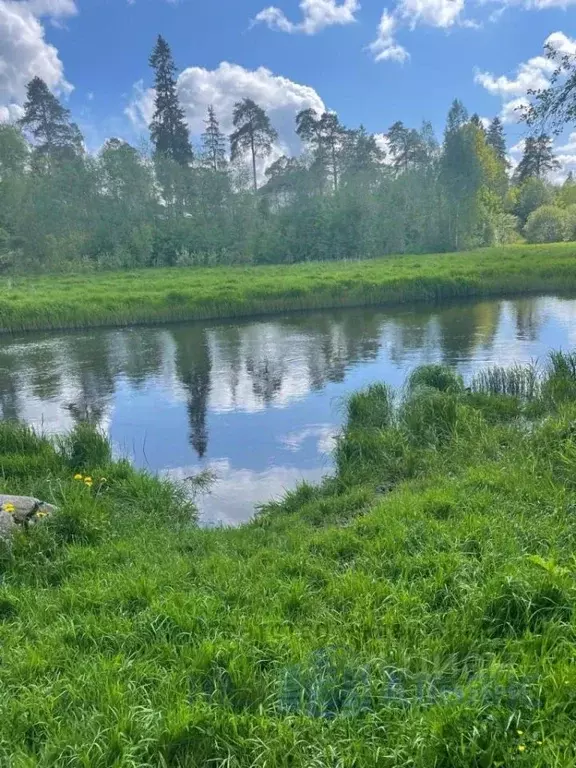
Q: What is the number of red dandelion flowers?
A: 0